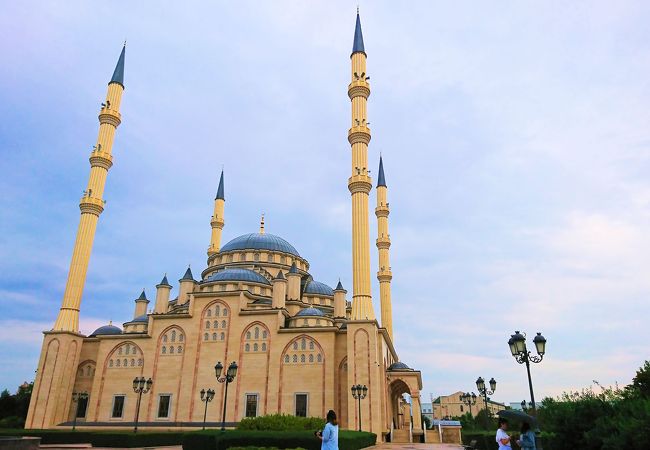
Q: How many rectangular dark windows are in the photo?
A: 5